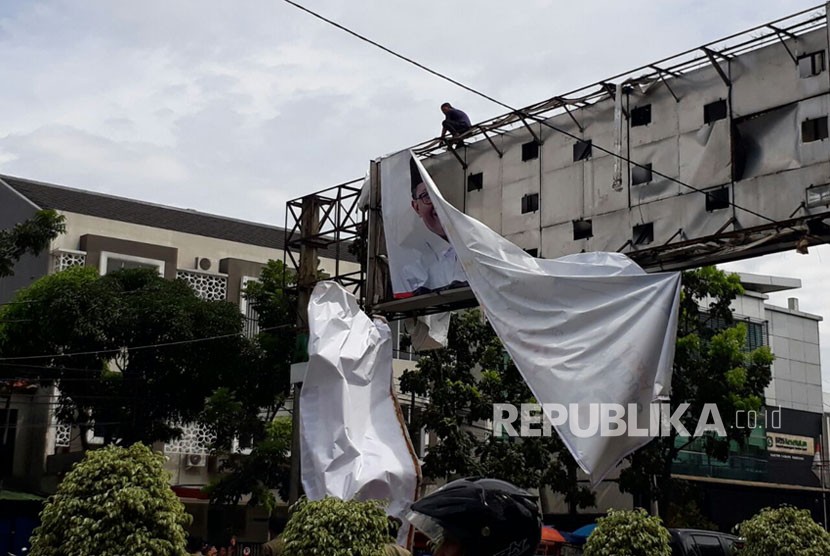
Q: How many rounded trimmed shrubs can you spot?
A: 4